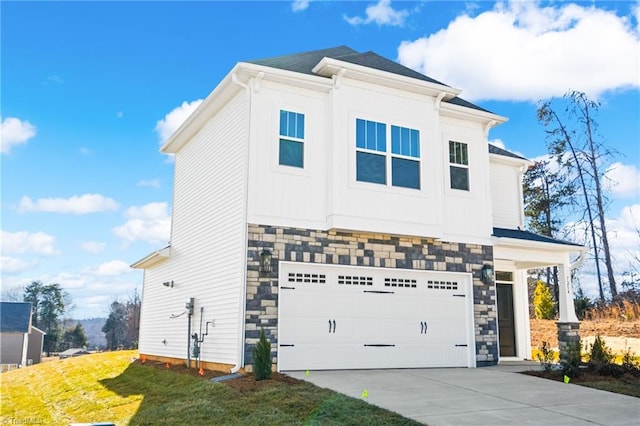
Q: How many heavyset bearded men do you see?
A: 0